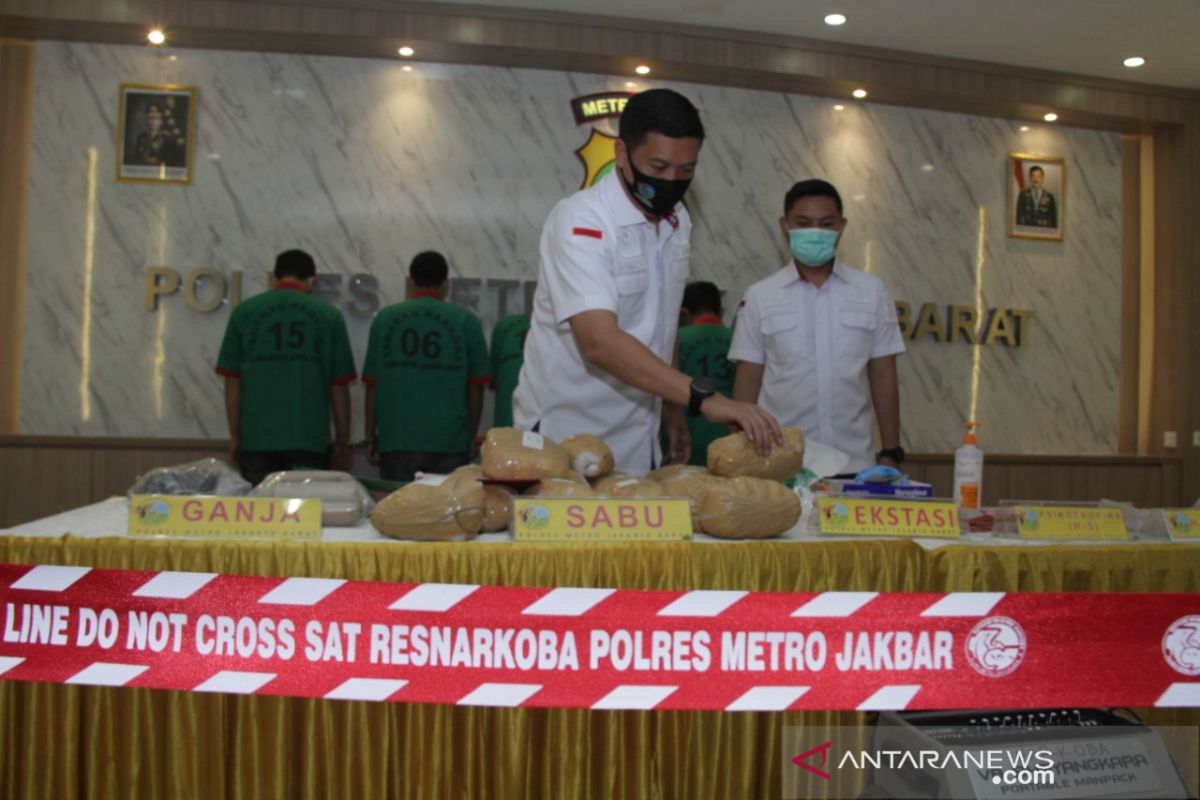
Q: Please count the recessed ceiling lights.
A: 7